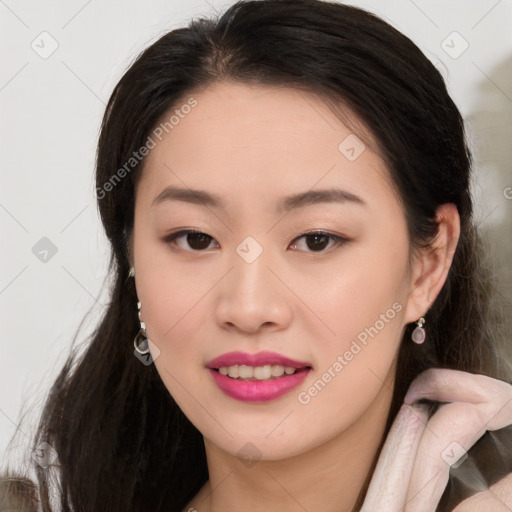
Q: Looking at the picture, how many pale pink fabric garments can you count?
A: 1